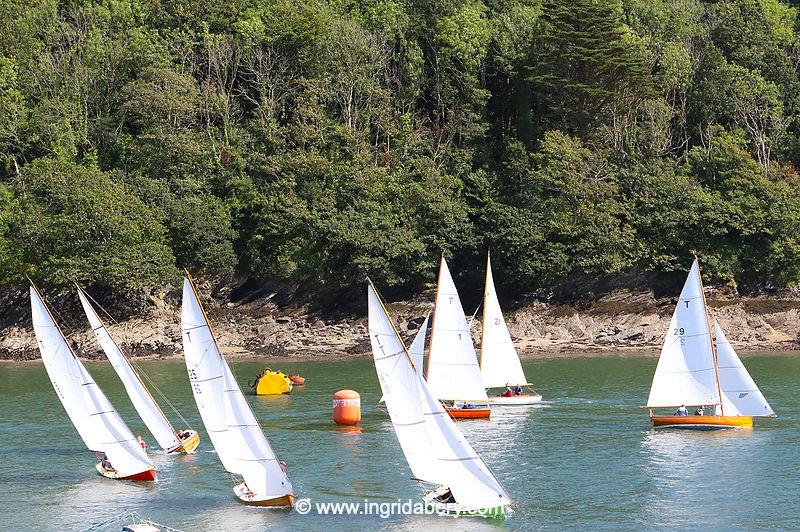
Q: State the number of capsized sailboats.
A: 0